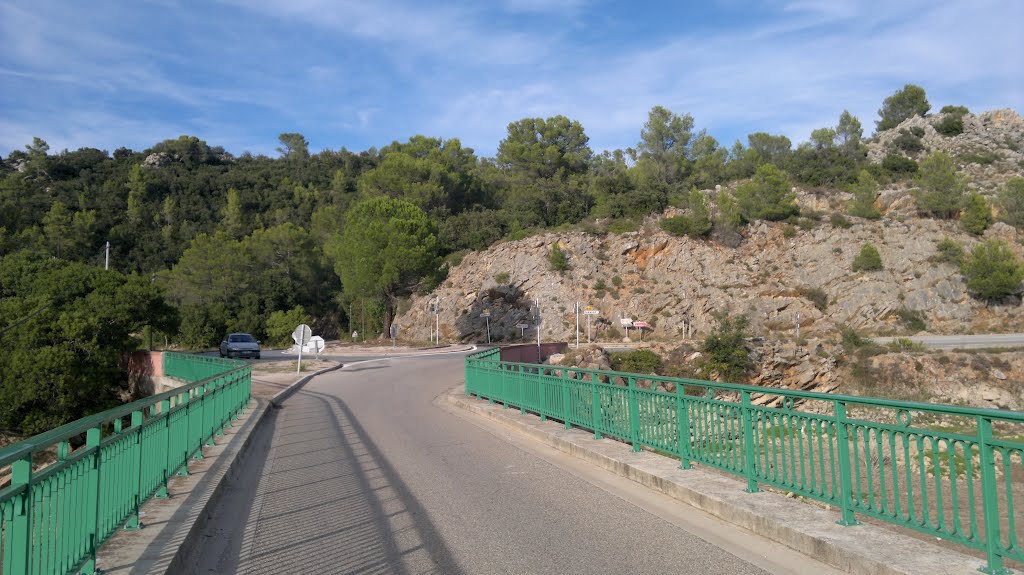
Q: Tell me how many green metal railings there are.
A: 2